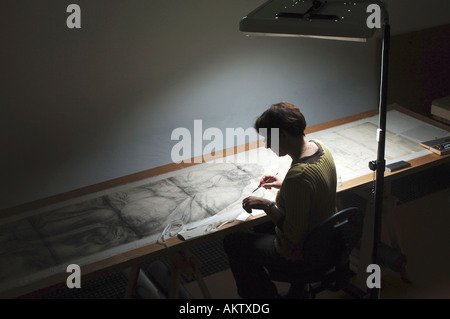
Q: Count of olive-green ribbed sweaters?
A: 1